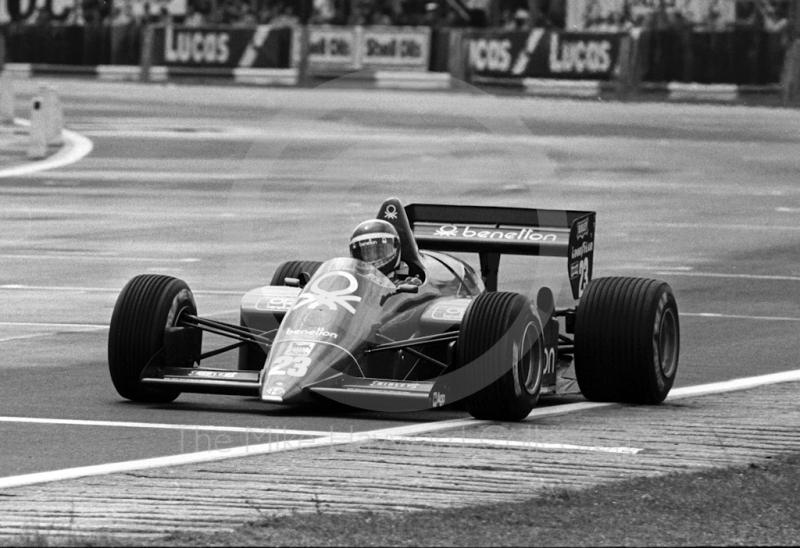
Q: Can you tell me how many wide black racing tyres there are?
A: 4